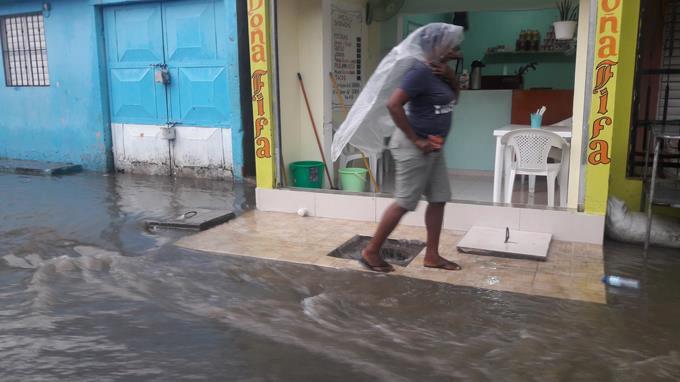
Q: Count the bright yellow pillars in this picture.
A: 2